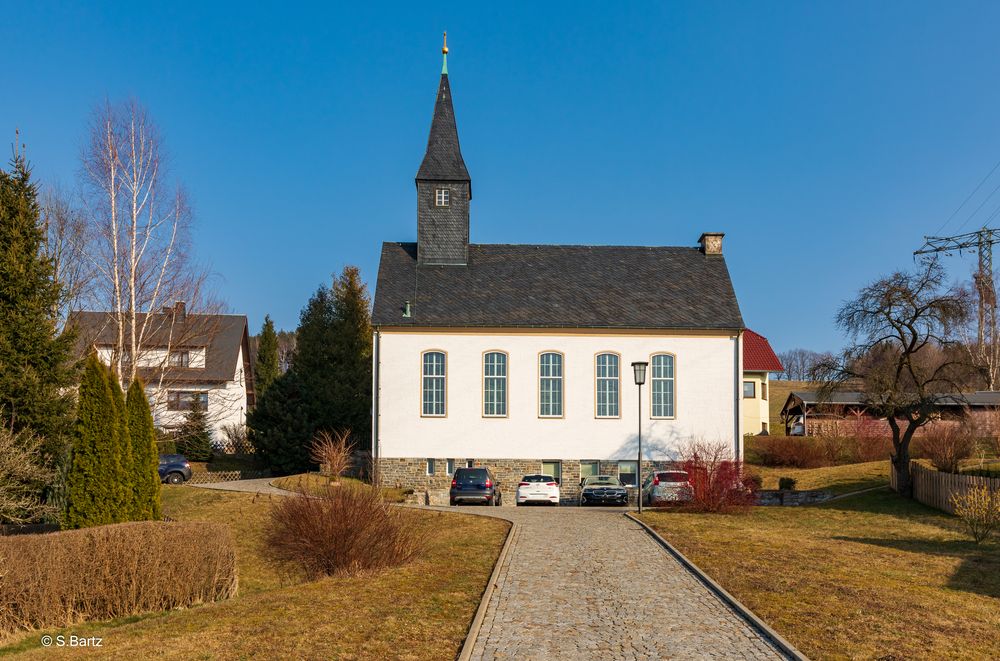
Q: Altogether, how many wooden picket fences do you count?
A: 1